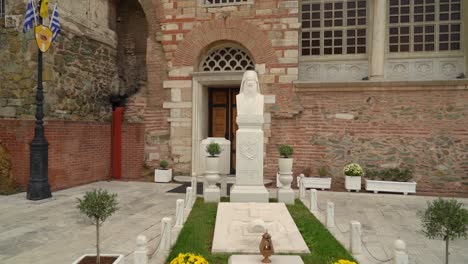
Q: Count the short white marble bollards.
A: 10